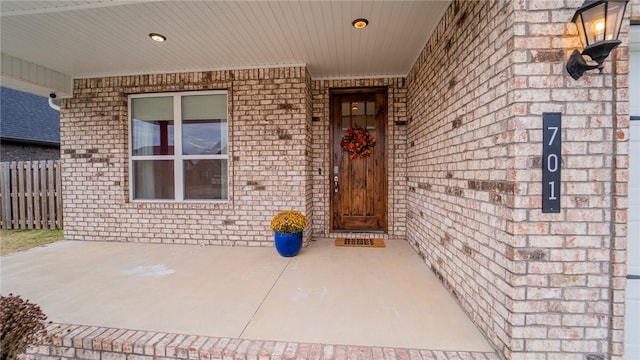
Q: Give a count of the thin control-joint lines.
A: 1